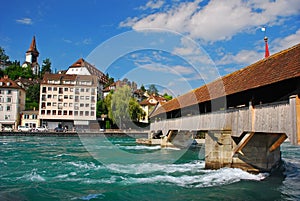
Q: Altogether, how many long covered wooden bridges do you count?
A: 1